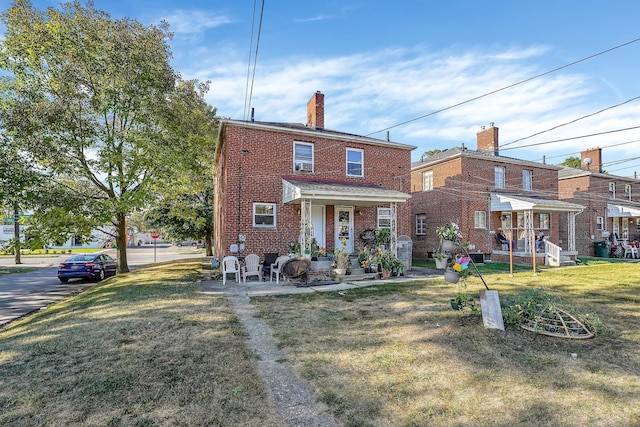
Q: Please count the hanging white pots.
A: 3